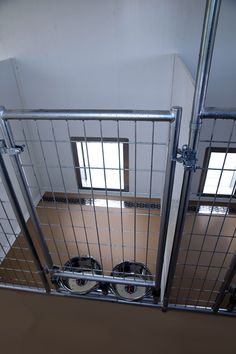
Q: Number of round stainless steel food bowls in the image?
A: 2